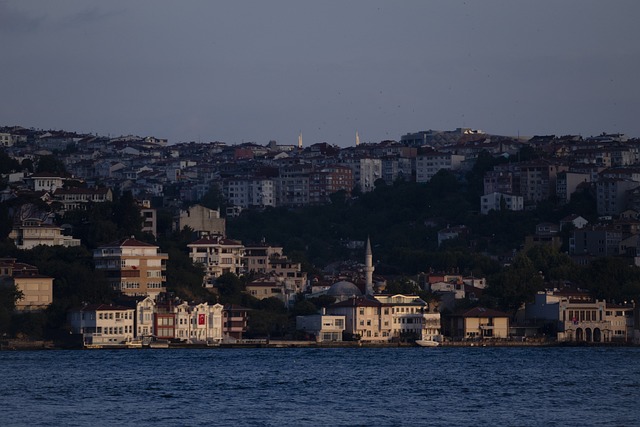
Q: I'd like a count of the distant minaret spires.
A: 2